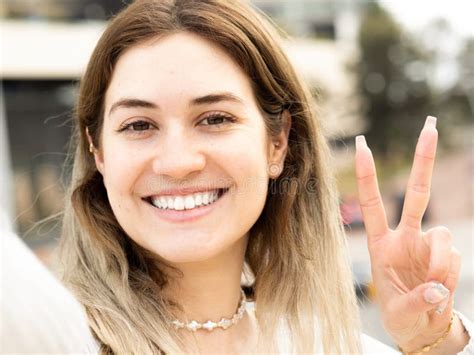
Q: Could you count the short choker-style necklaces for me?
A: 1